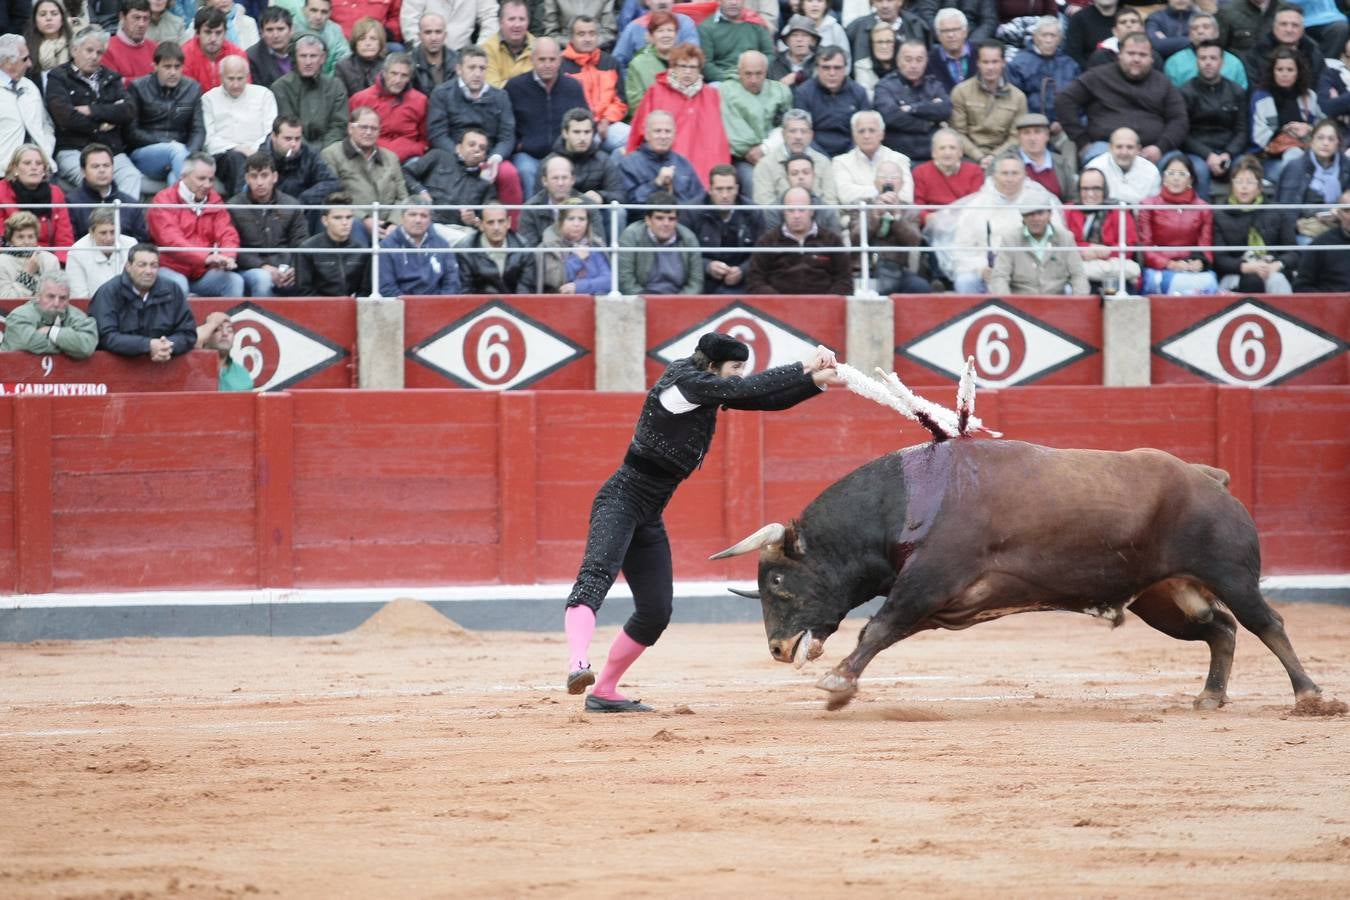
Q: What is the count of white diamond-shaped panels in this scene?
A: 5